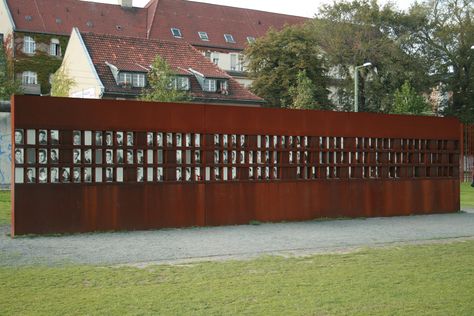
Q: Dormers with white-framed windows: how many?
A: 3